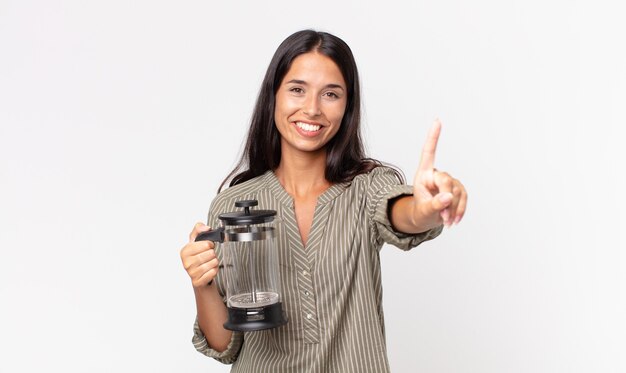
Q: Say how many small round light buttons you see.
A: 3